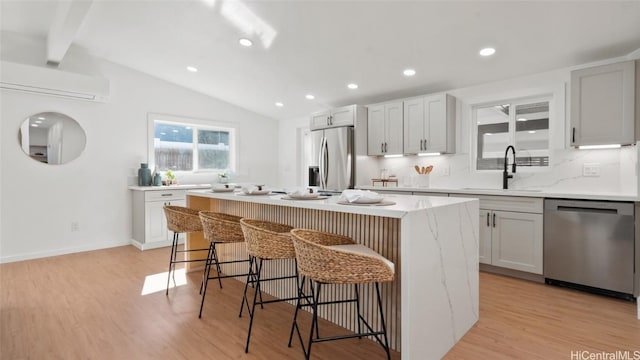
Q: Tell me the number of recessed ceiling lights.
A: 7